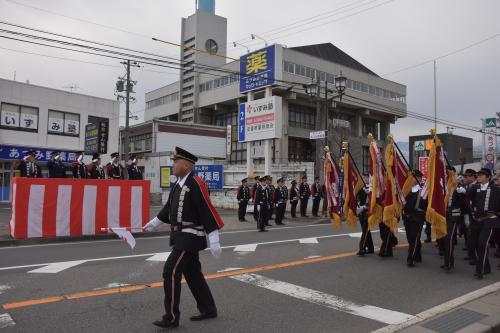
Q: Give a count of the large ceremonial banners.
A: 5